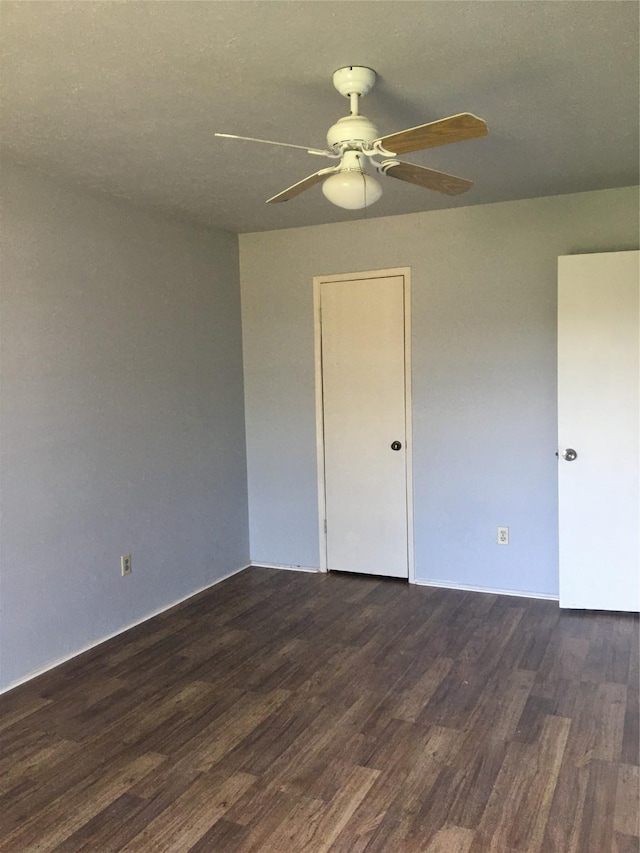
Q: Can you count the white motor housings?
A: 1